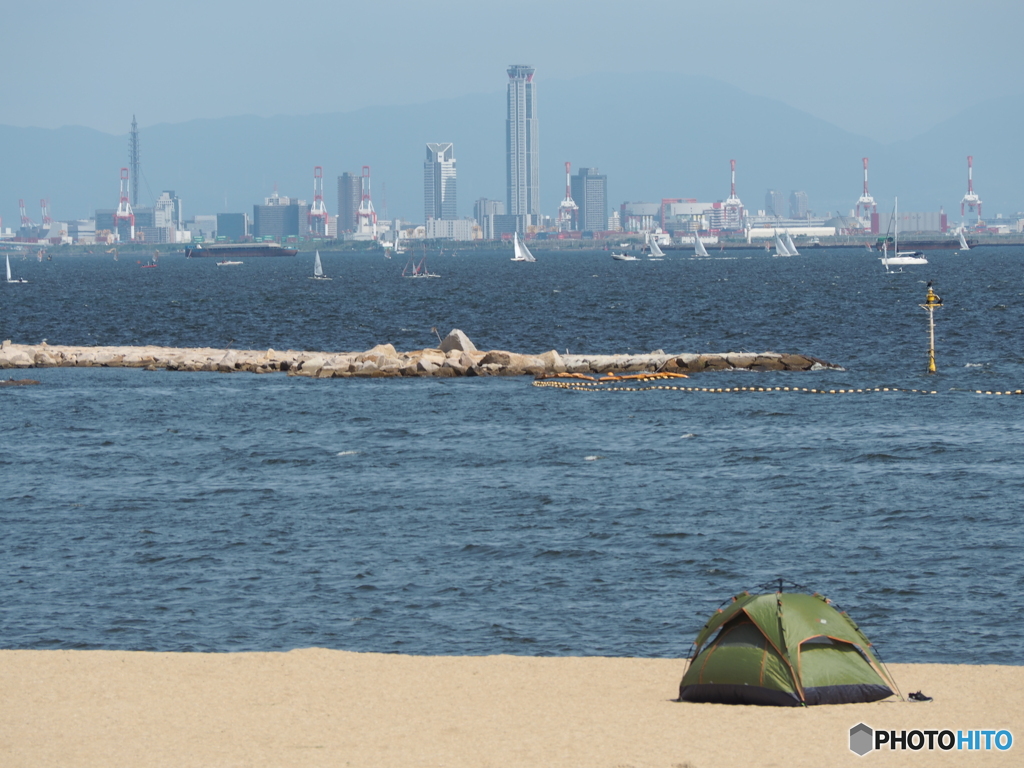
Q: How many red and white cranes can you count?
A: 9